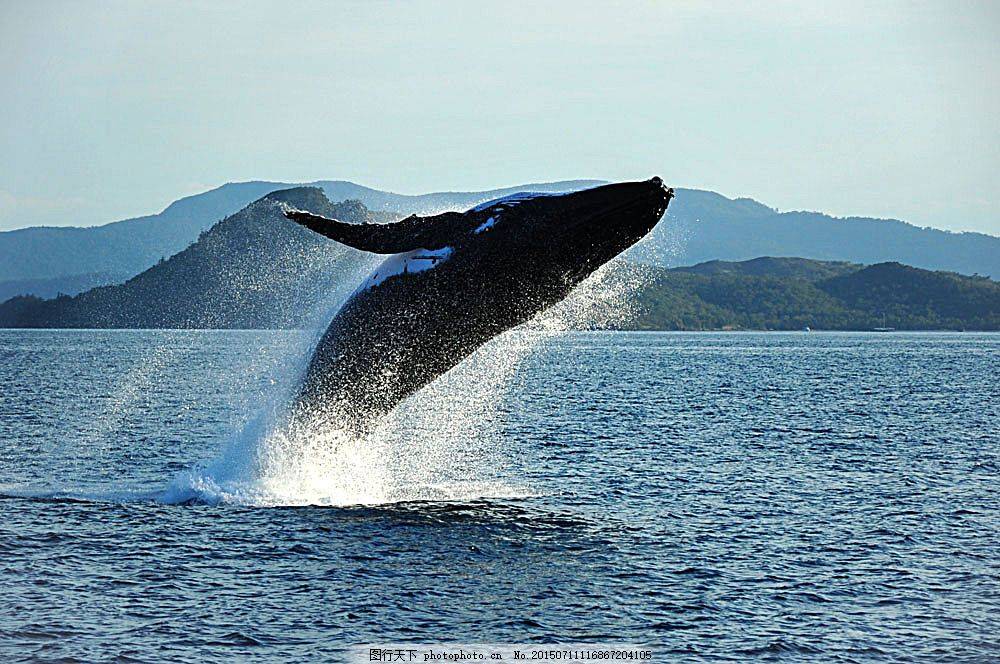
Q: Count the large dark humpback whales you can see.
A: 1